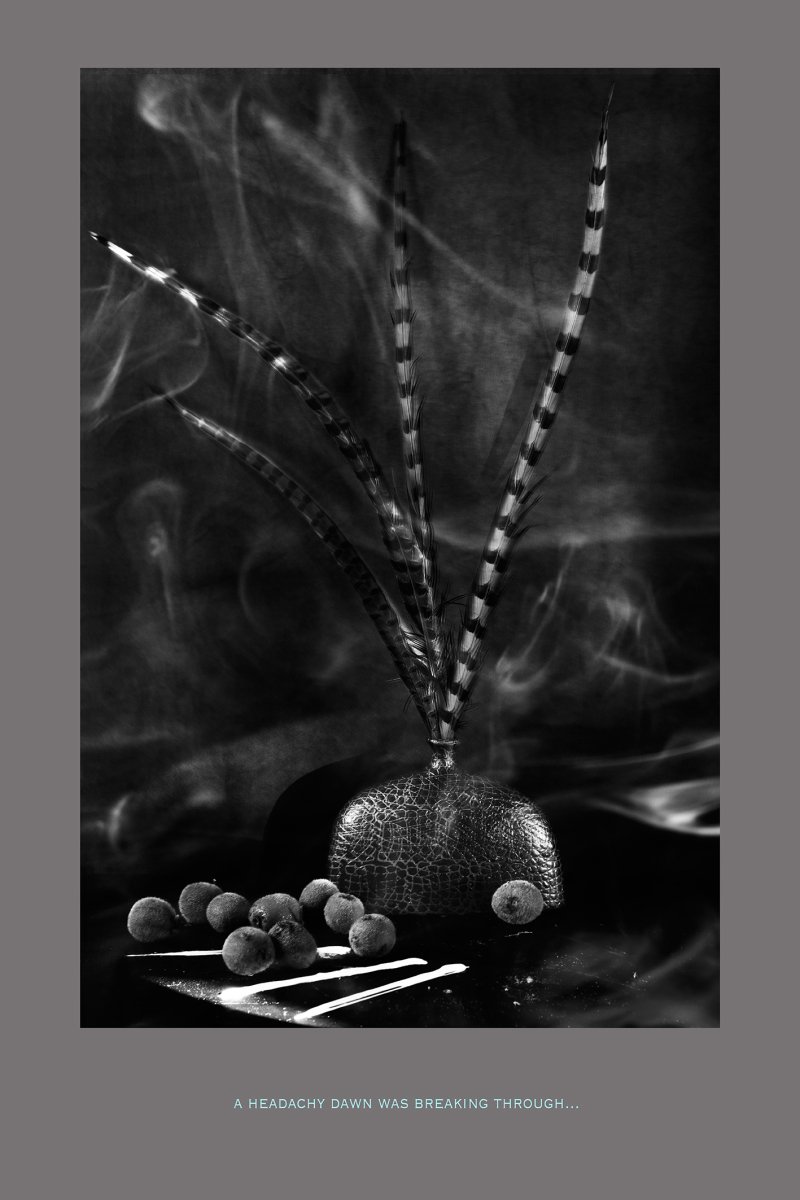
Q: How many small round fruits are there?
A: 10